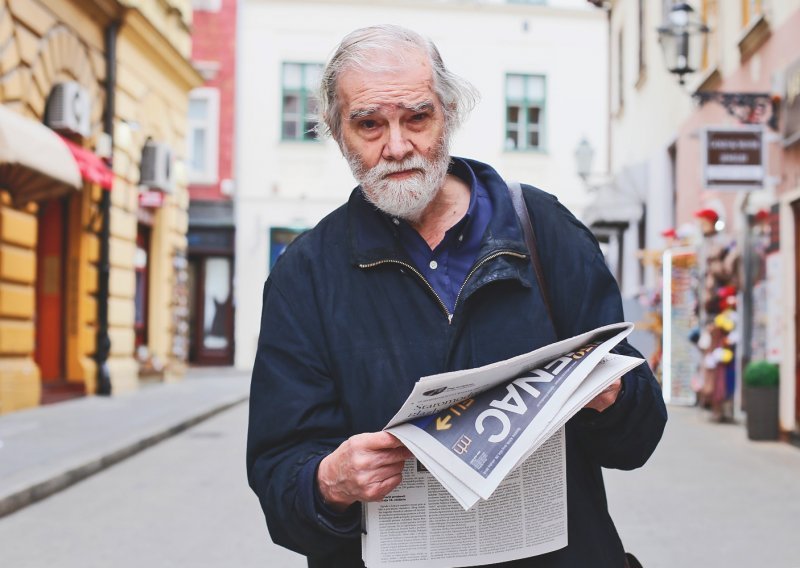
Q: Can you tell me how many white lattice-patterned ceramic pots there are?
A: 0